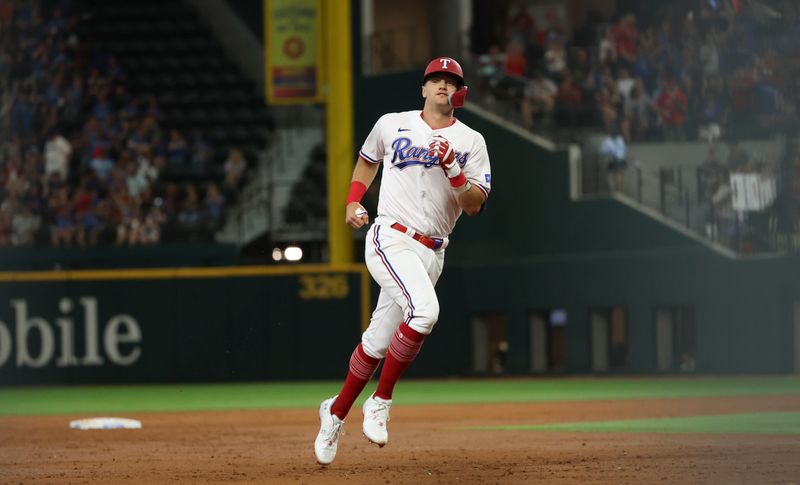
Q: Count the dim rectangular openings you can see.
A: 4